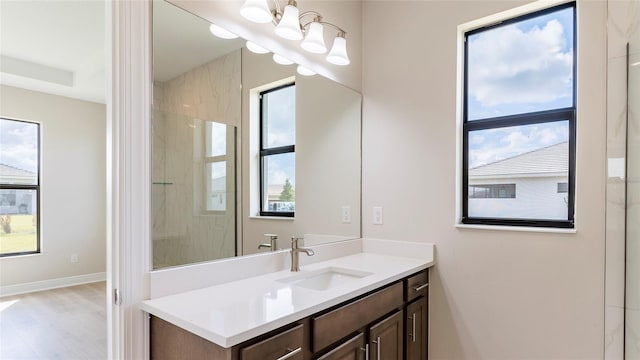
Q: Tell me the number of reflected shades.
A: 4